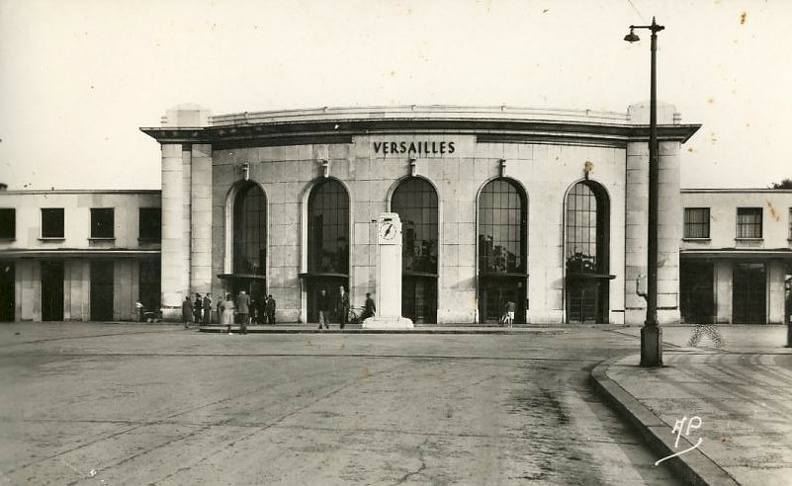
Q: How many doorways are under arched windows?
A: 5